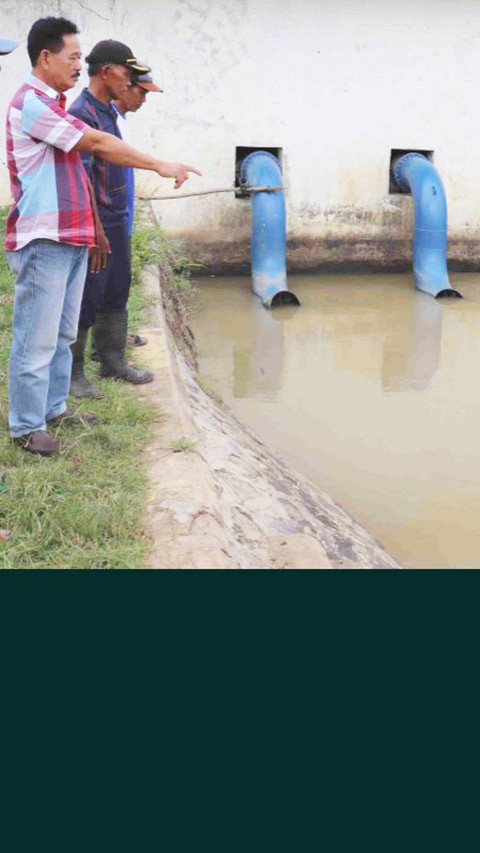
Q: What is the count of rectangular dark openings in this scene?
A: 2